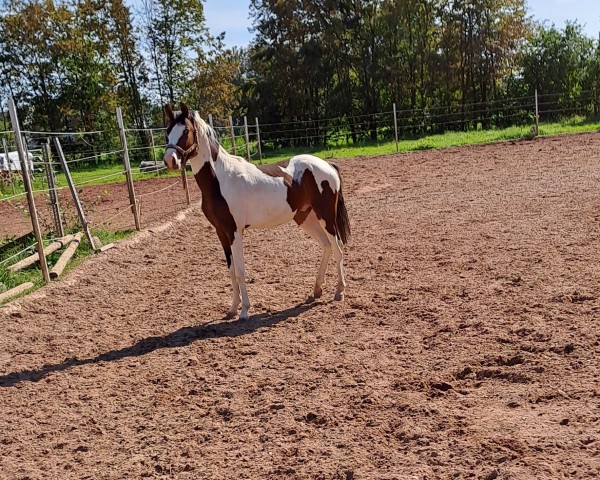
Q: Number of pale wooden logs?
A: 3